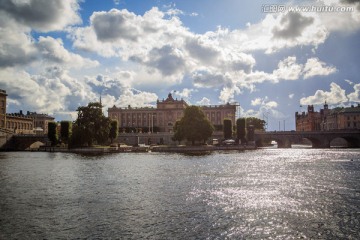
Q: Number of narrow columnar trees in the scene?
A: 5